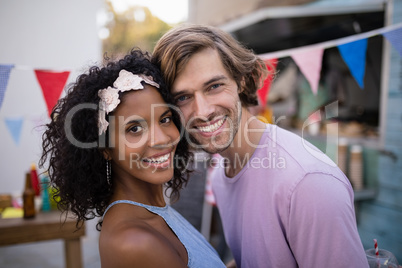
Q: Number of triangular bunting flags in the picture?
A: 7